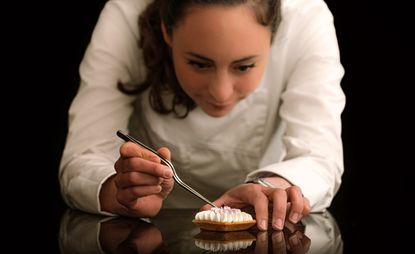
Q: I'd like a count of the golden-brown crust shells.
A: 1